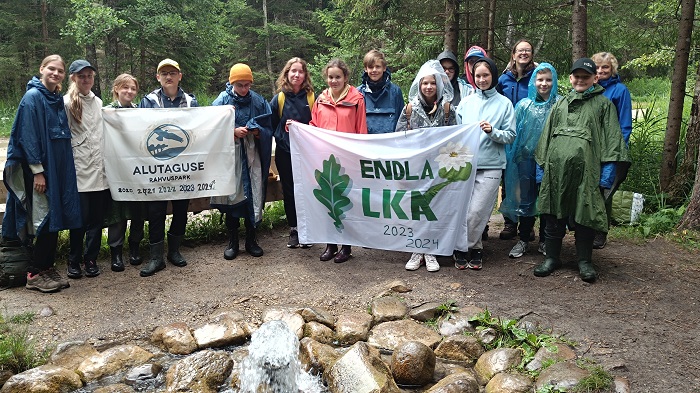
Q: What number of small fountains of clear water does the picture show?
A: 1